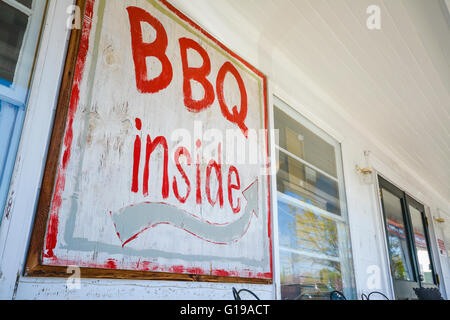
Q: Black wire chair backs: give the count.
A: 3